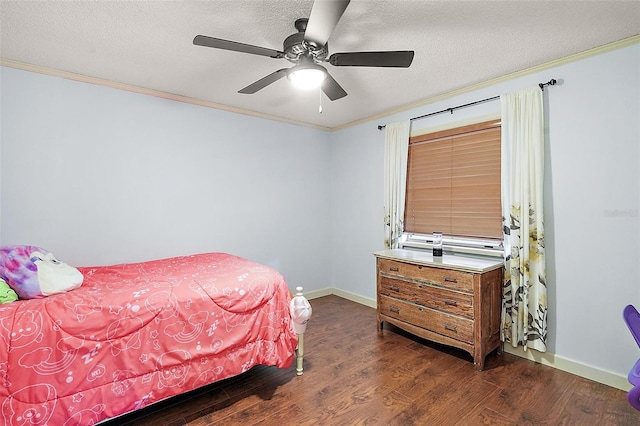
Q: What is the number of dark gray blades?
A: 4